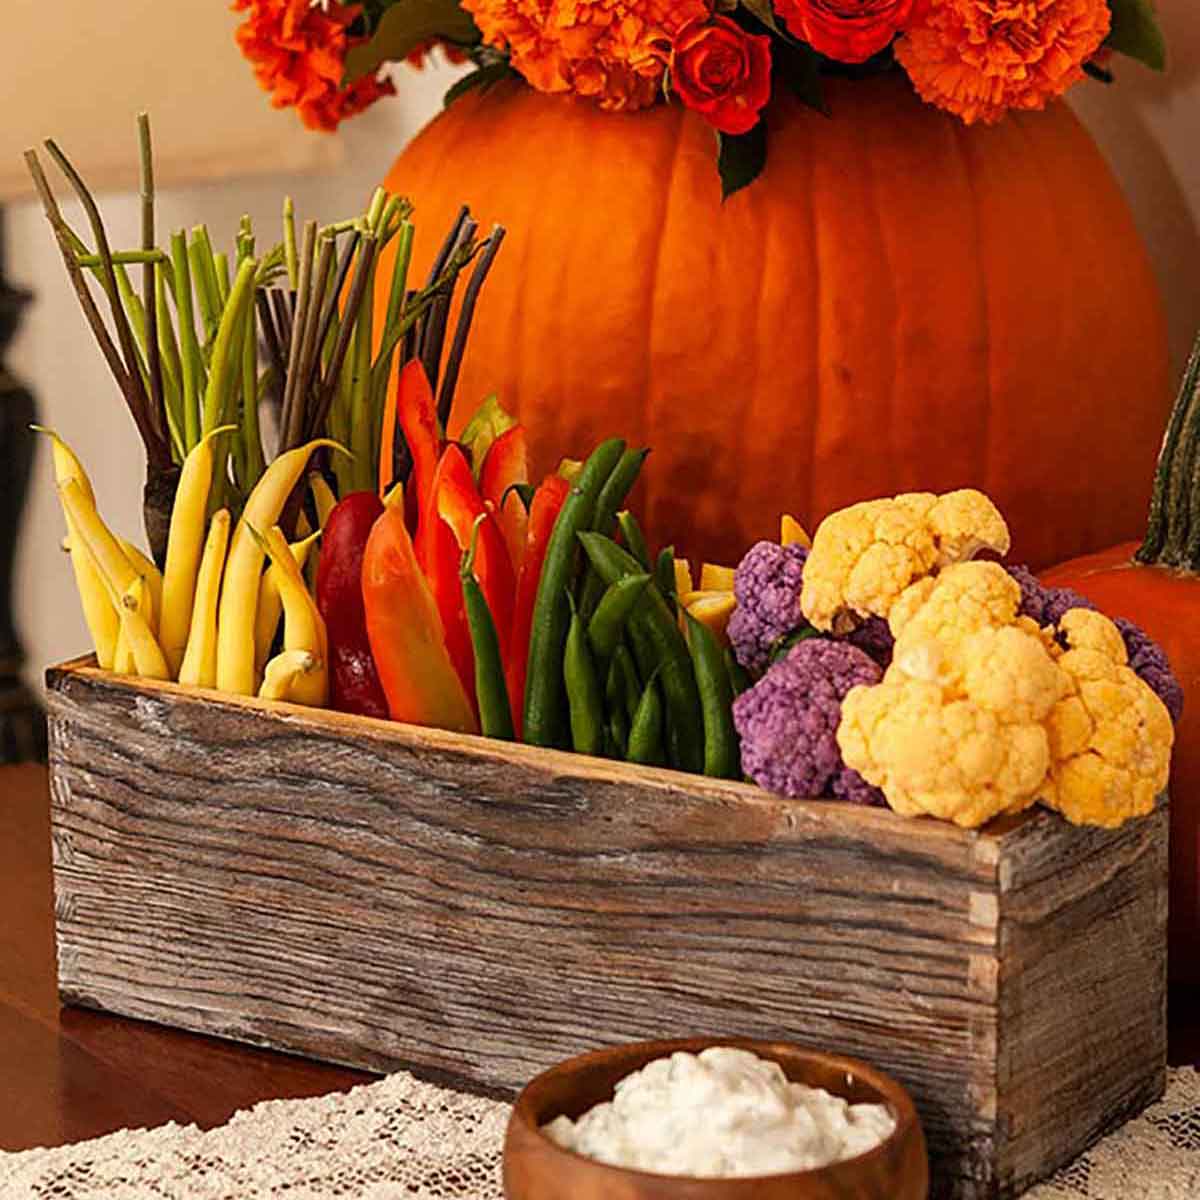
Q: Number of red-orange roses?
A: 2